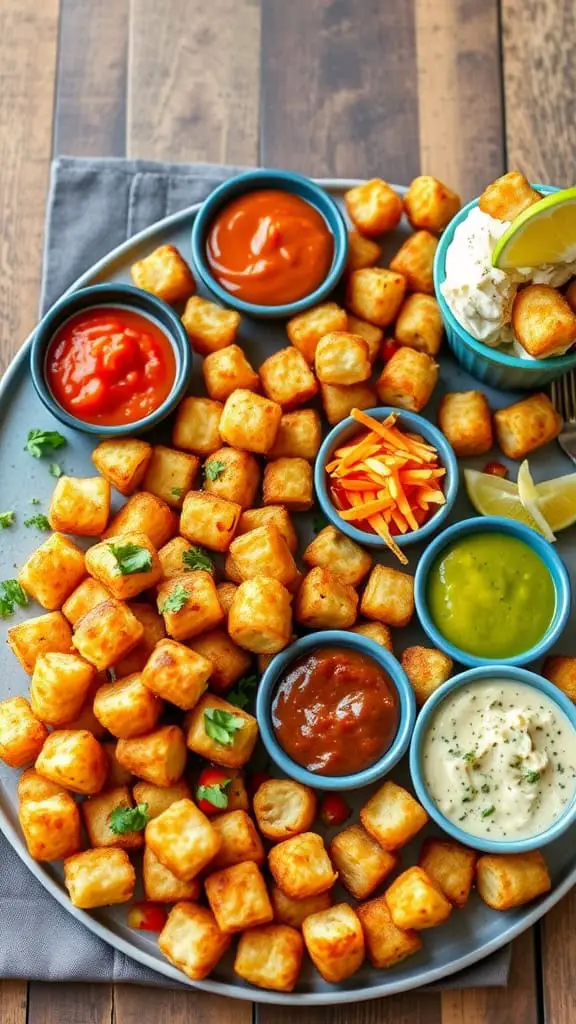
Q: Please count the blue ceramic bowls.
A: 7